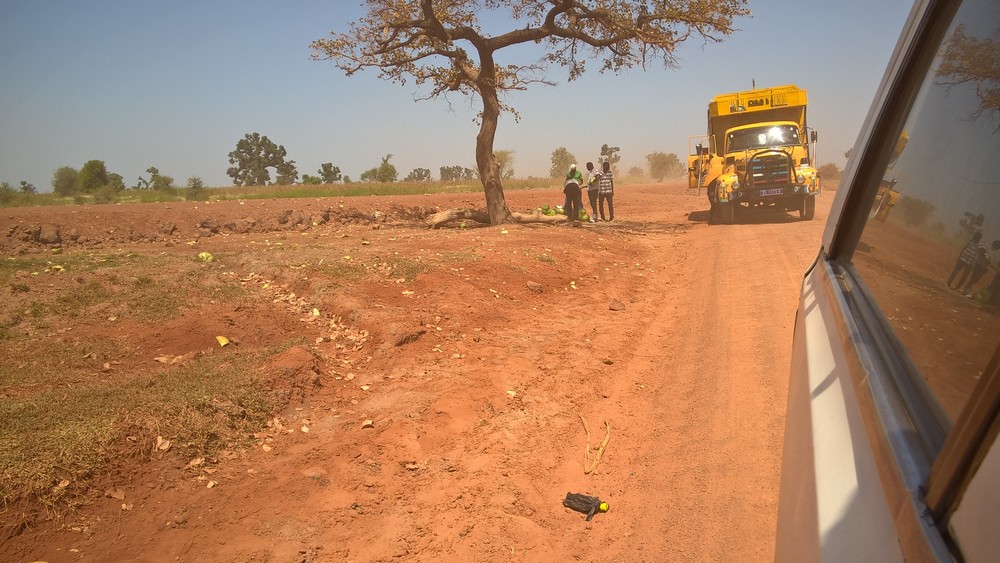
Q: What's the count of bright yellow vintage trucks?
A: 1